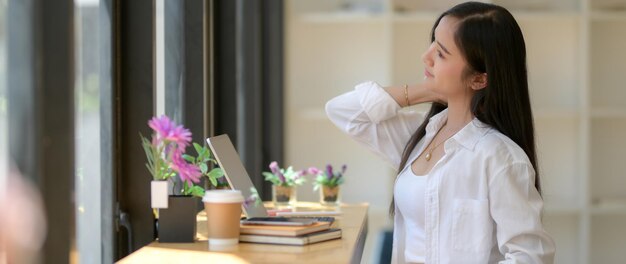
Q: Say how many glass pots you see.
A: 2